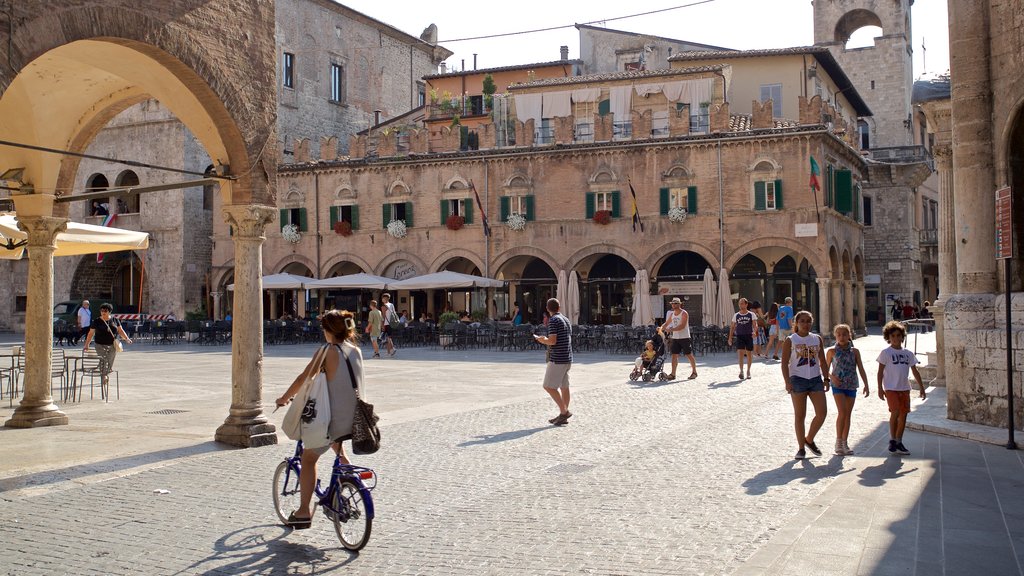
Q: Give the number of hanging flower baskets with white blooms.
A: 4